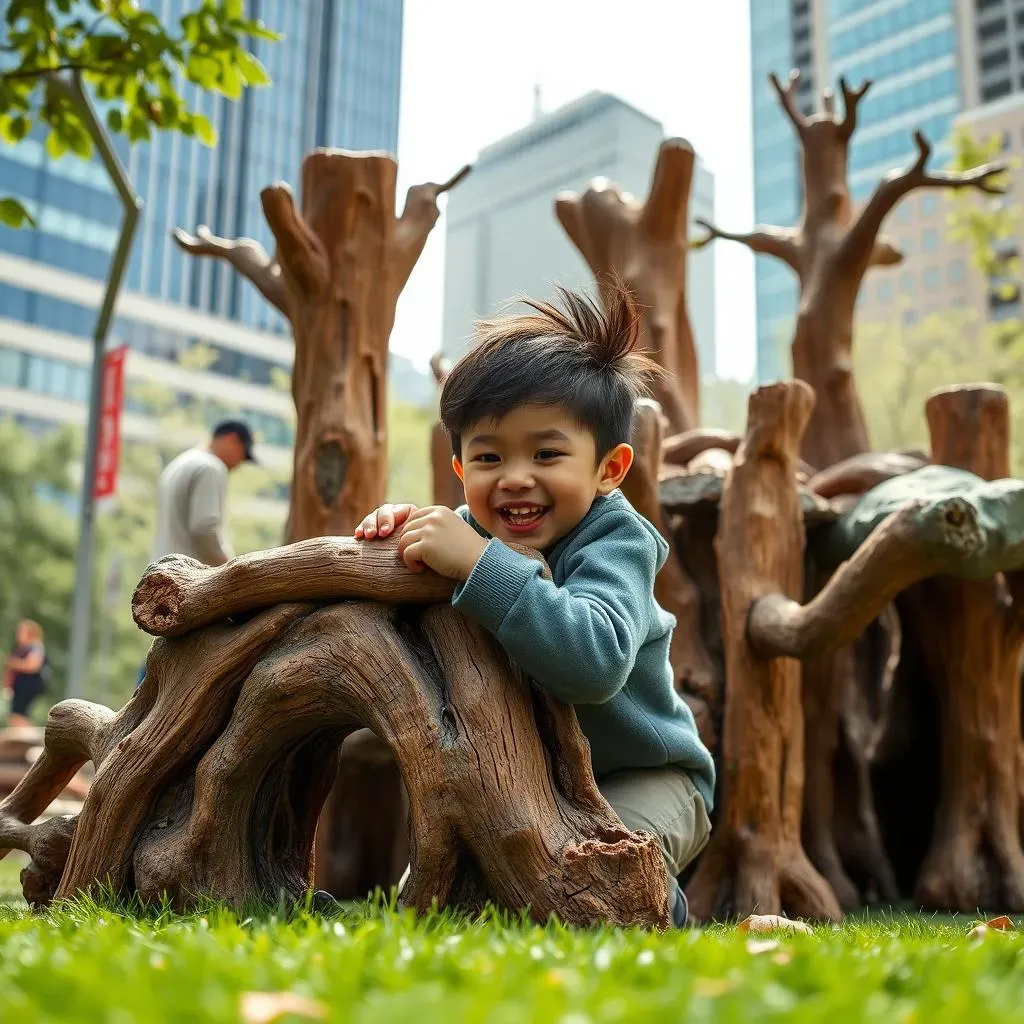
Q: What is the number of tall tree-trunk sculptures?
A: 3